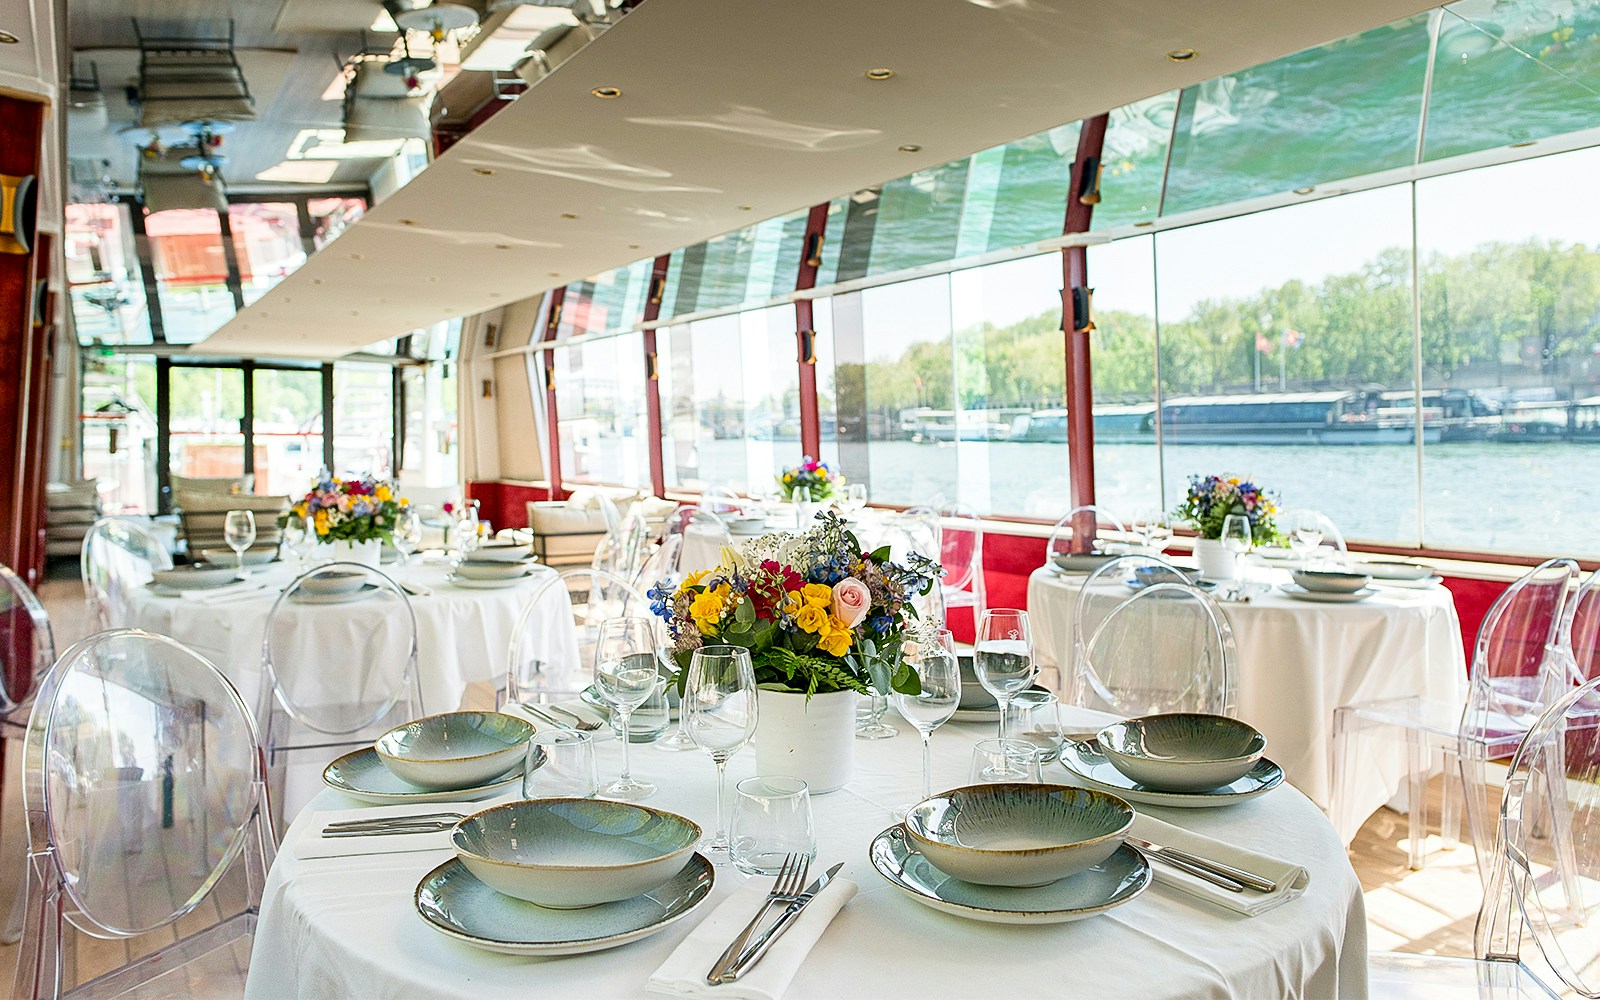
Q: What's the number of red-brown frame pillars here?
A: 4